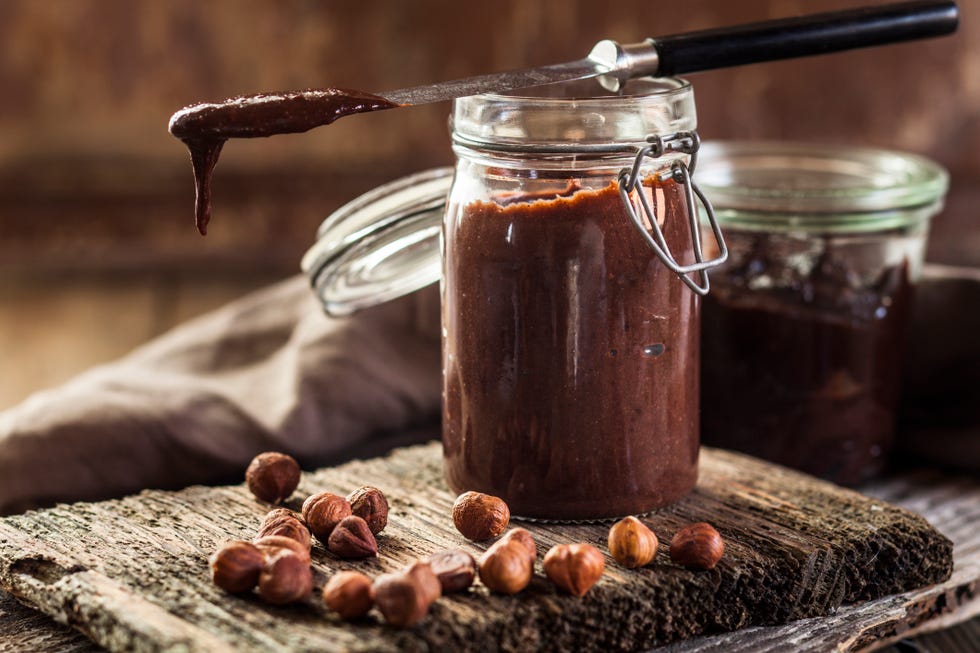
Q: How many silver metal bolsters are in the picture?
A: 1